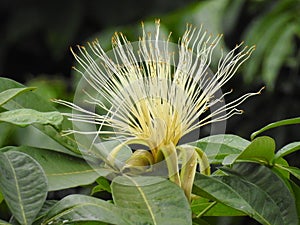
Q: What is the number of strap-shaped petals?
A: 5